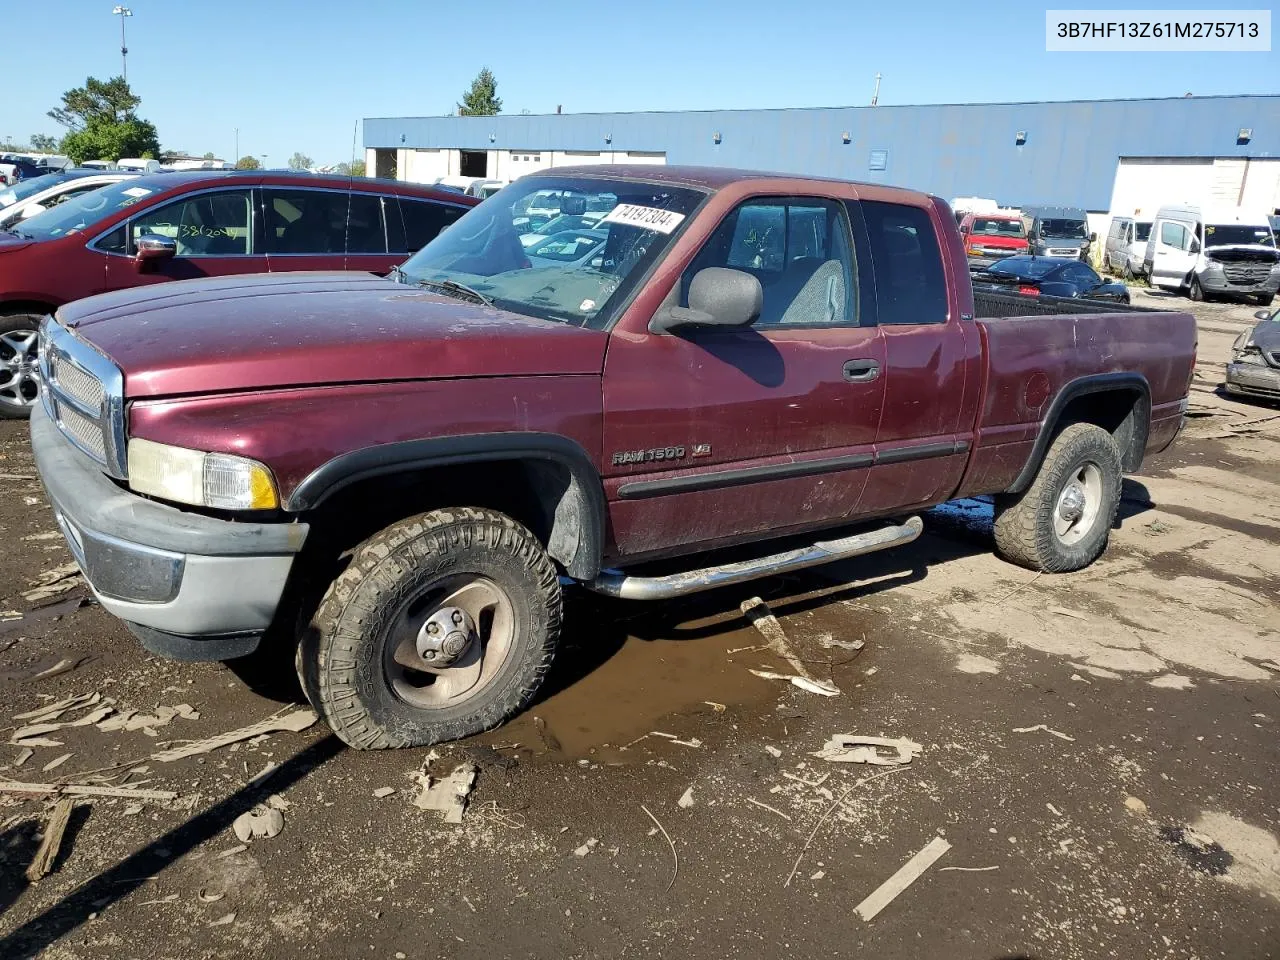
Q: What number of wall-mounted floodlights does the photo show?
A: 7